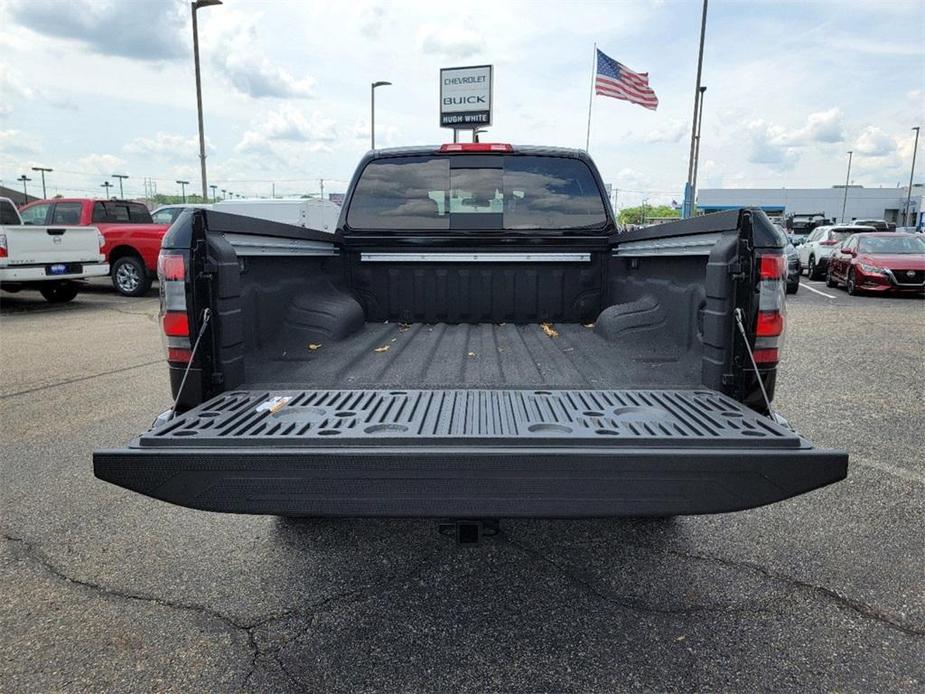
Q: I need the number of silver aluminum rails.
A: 3